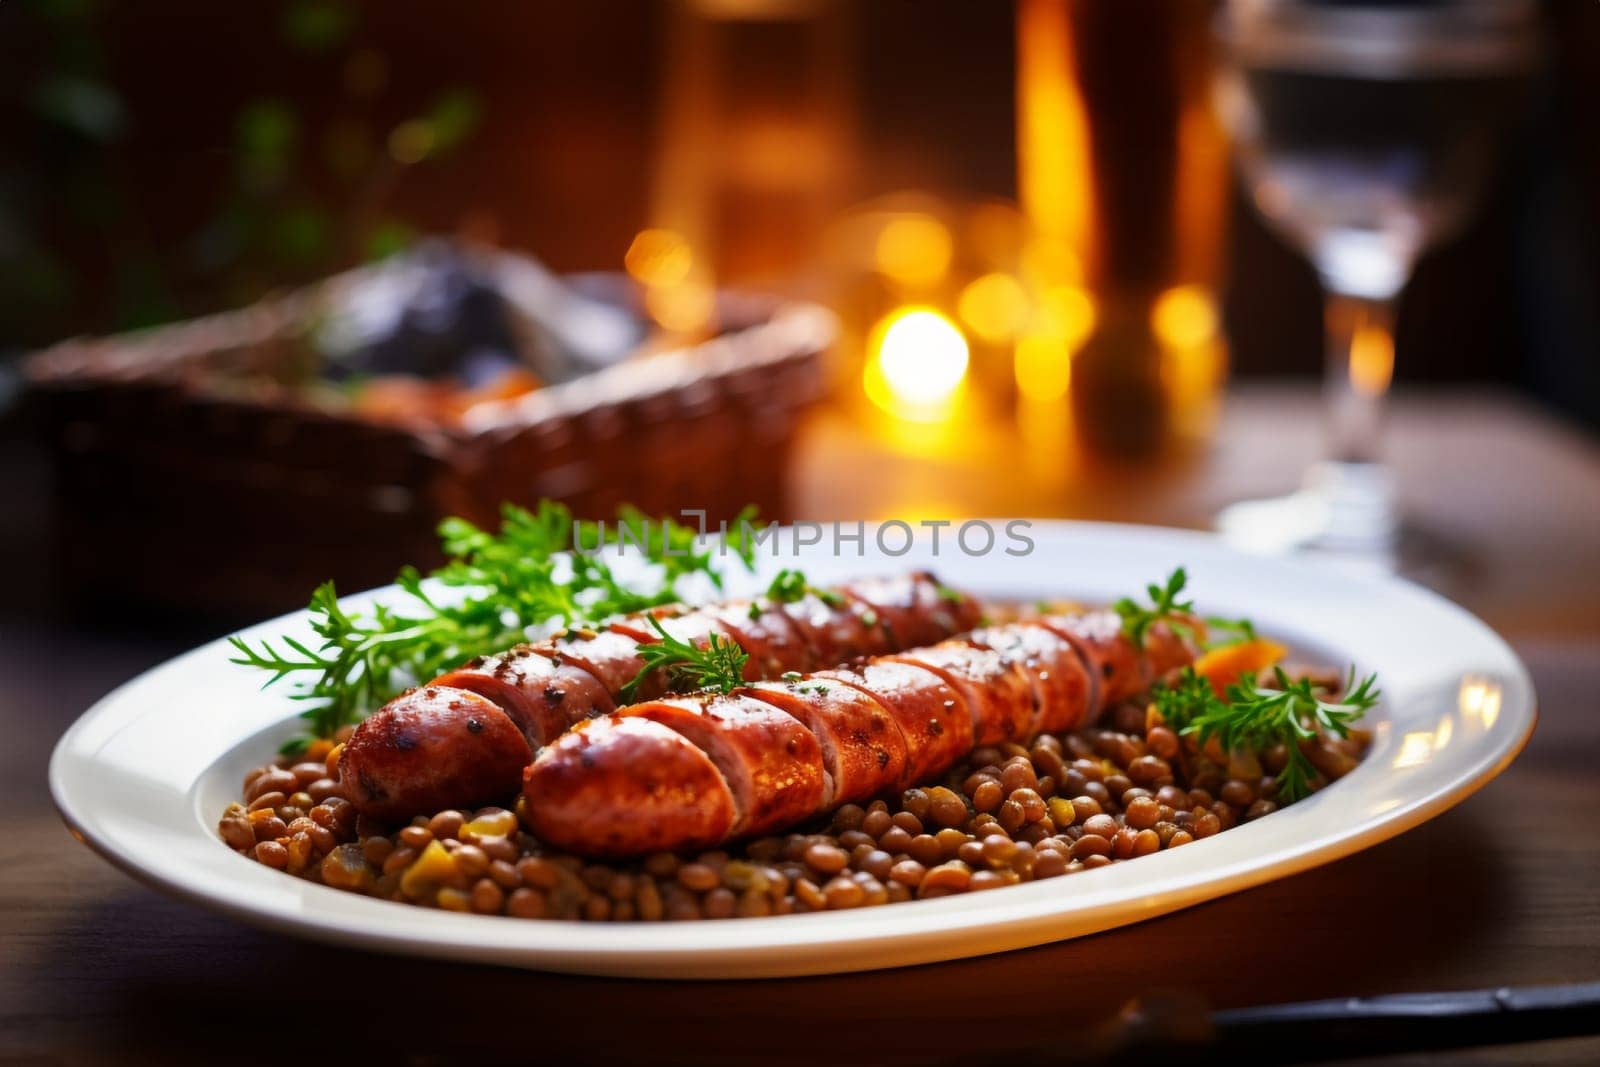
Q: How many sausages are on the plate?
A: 2